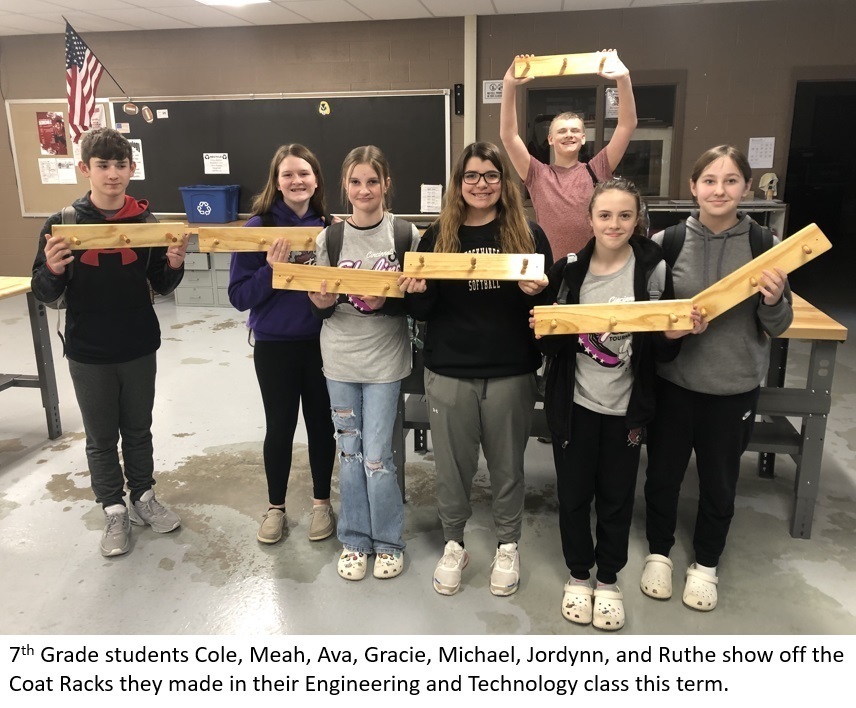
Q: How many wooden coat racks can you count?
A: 7